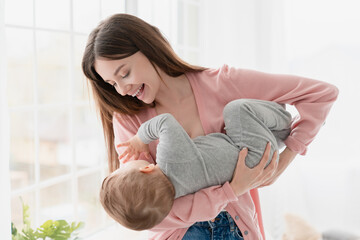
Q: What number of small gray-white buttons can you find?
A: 2